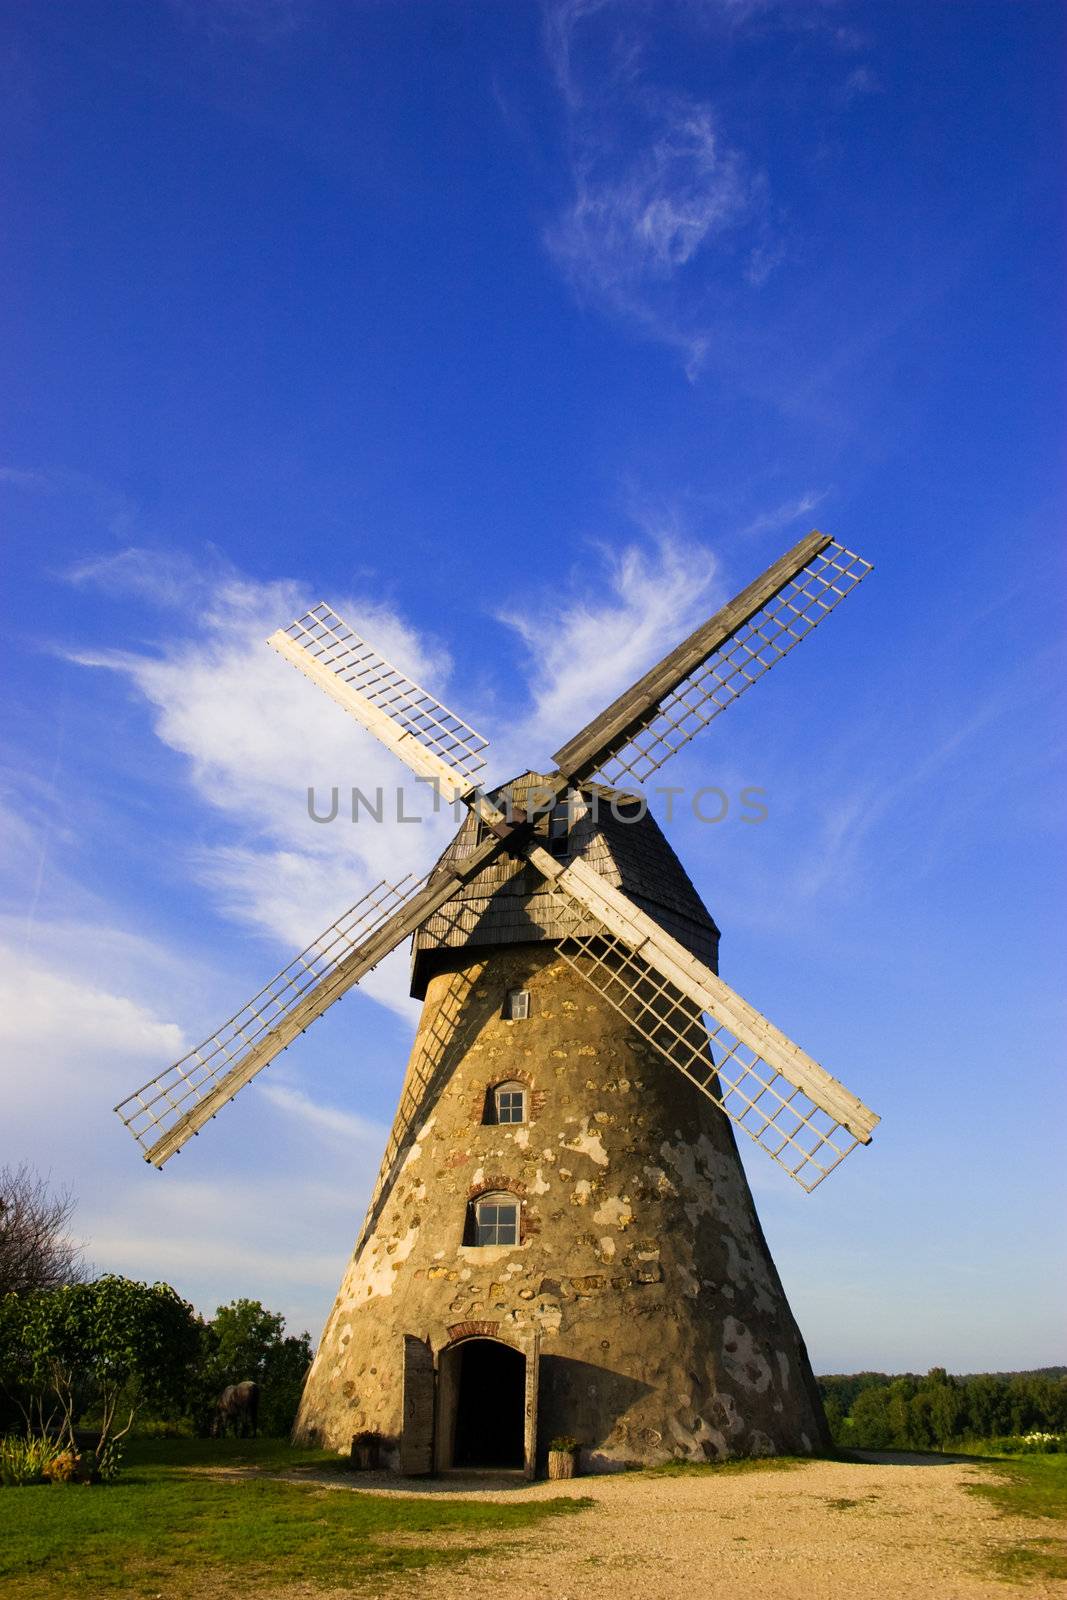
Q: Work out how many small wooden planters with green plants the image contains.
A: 2